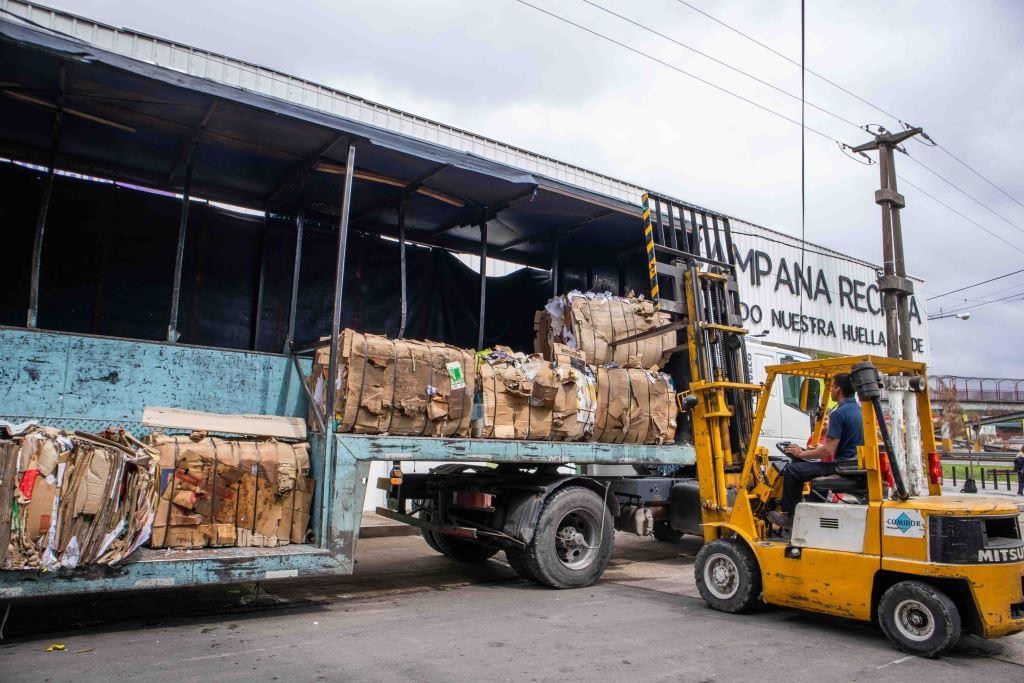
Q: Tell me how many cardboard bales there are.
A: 6